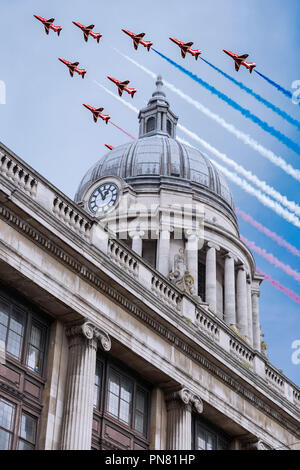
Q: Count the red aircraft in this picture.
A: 9